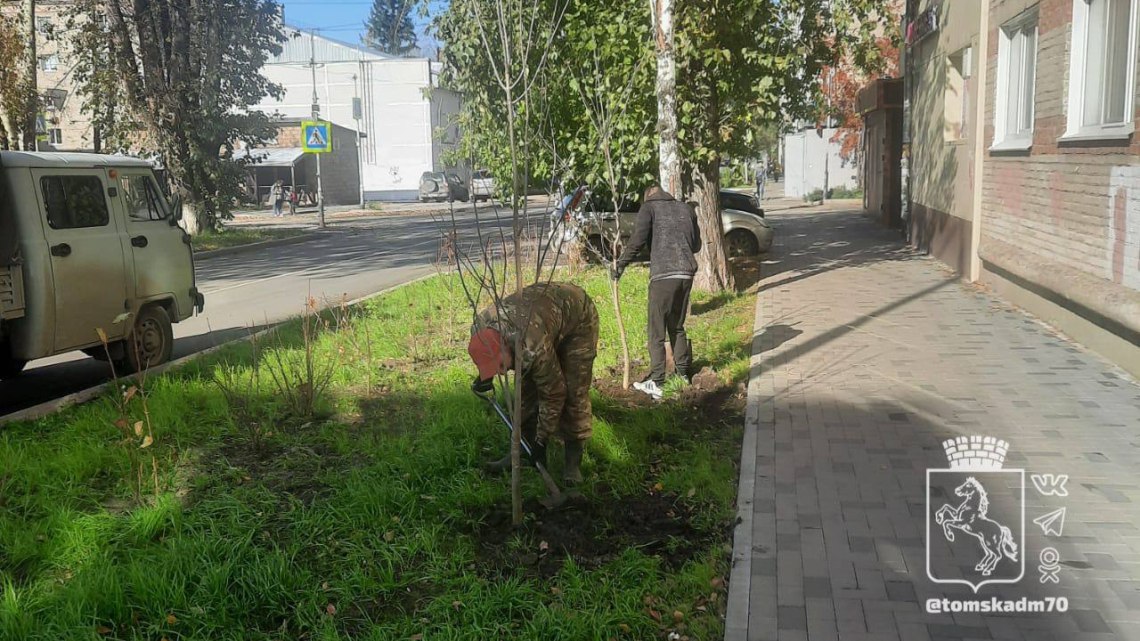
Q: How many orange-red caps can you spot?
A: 1